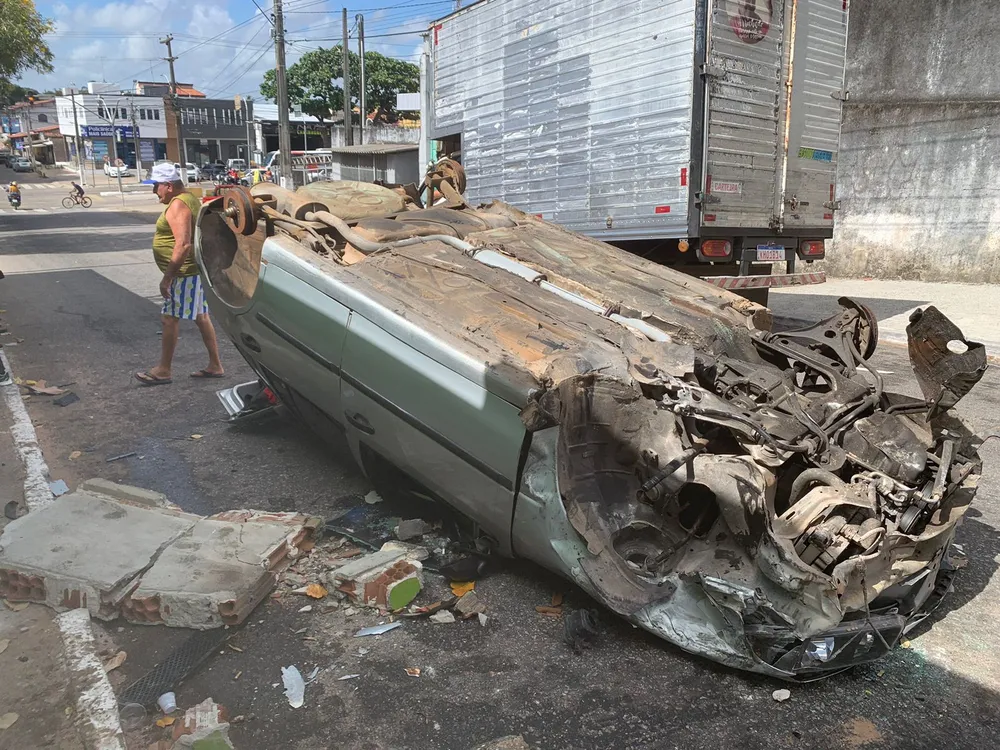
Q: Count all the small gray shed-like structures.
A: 1